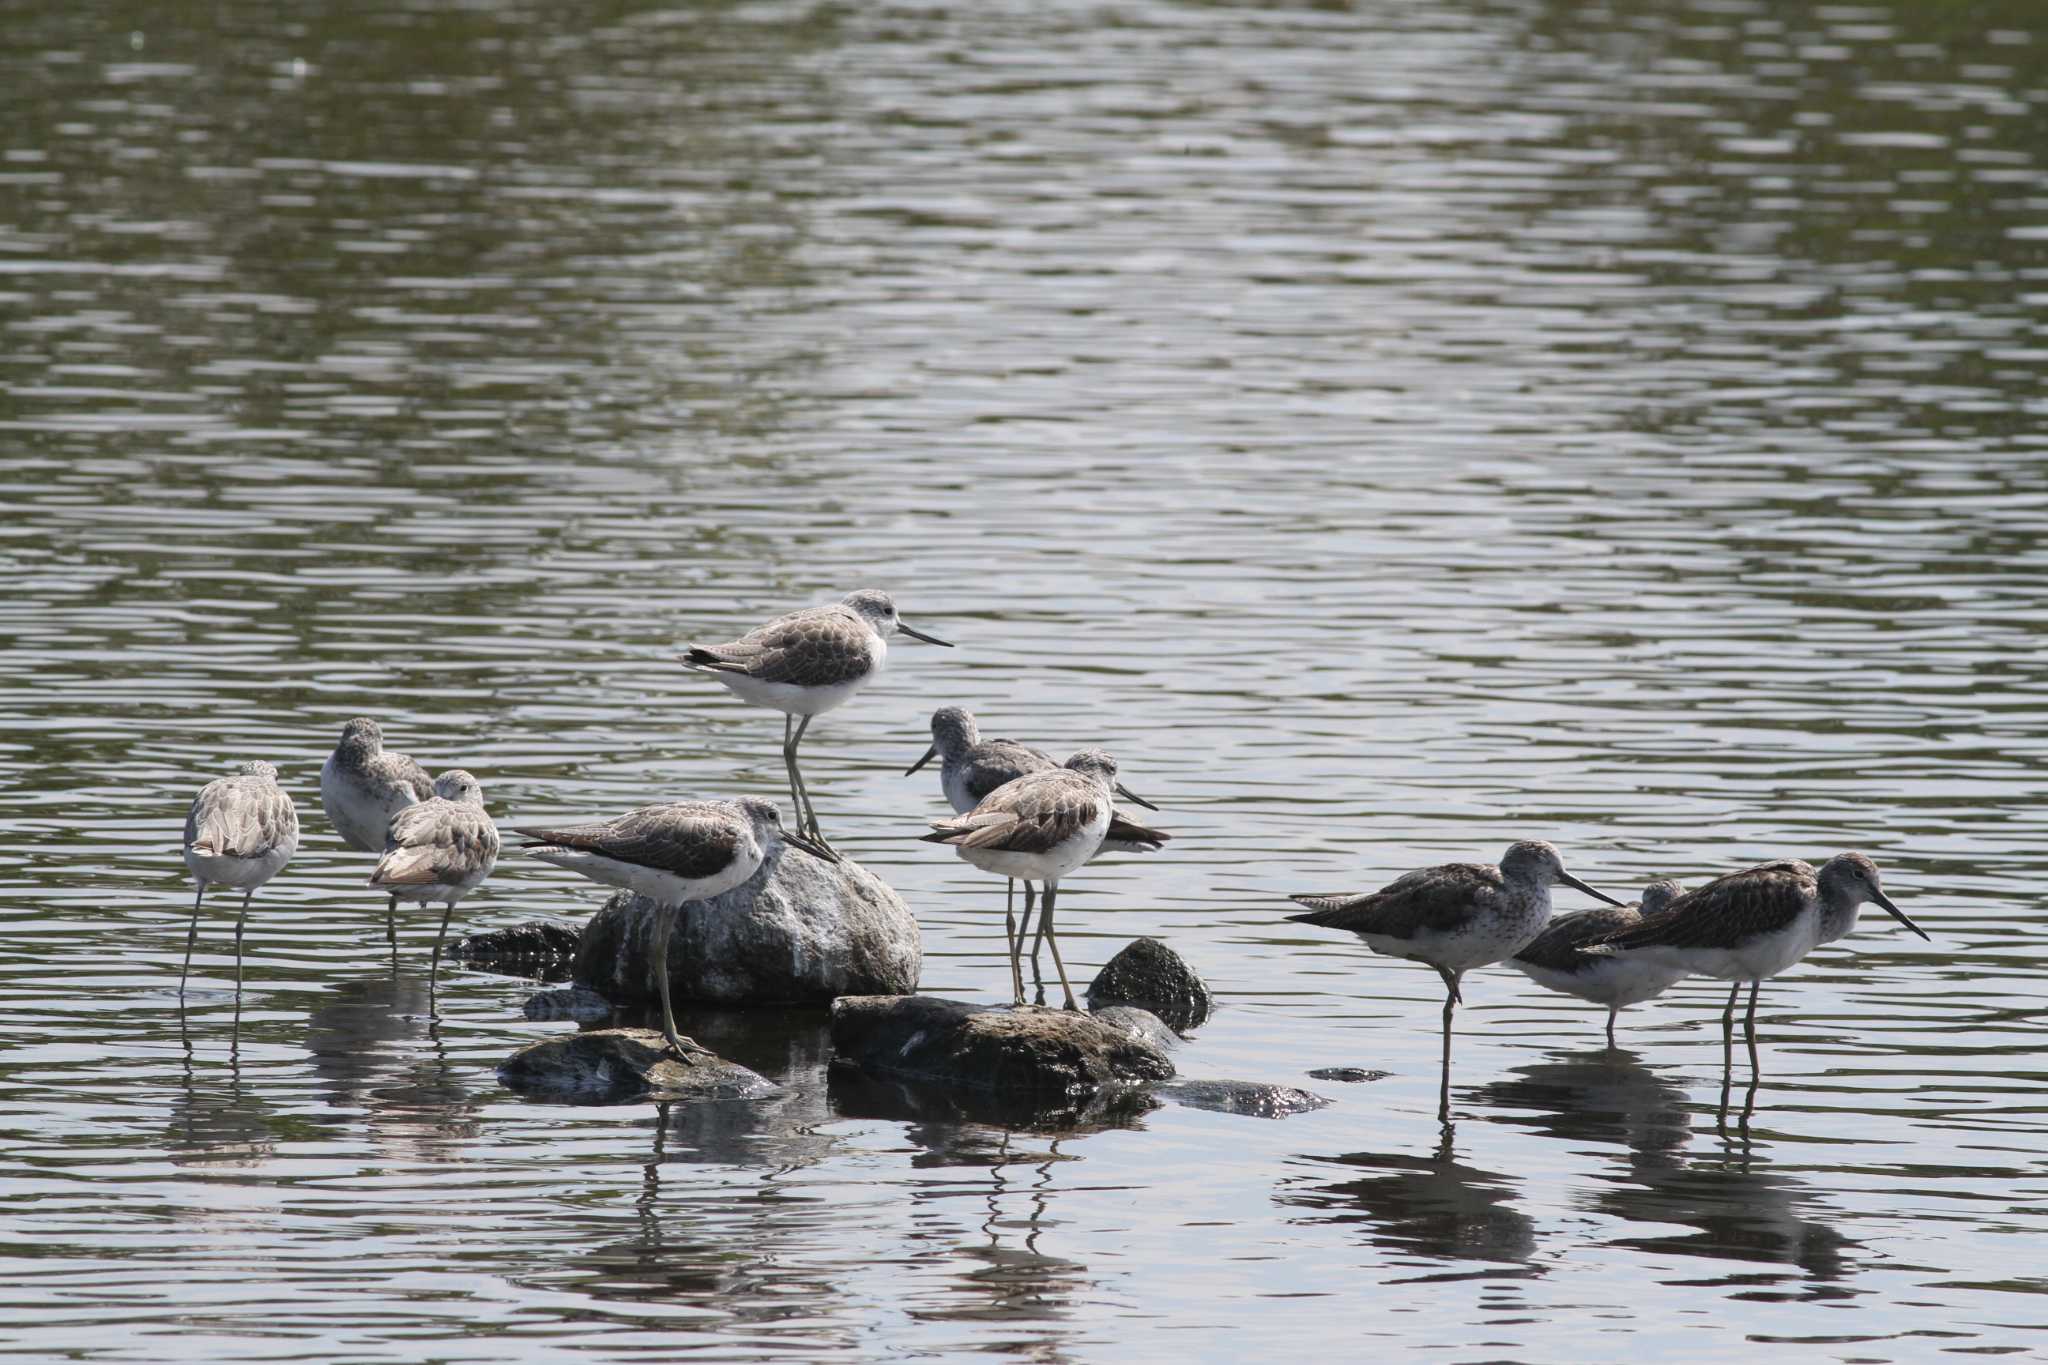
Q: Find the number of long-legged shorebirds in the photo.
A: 10